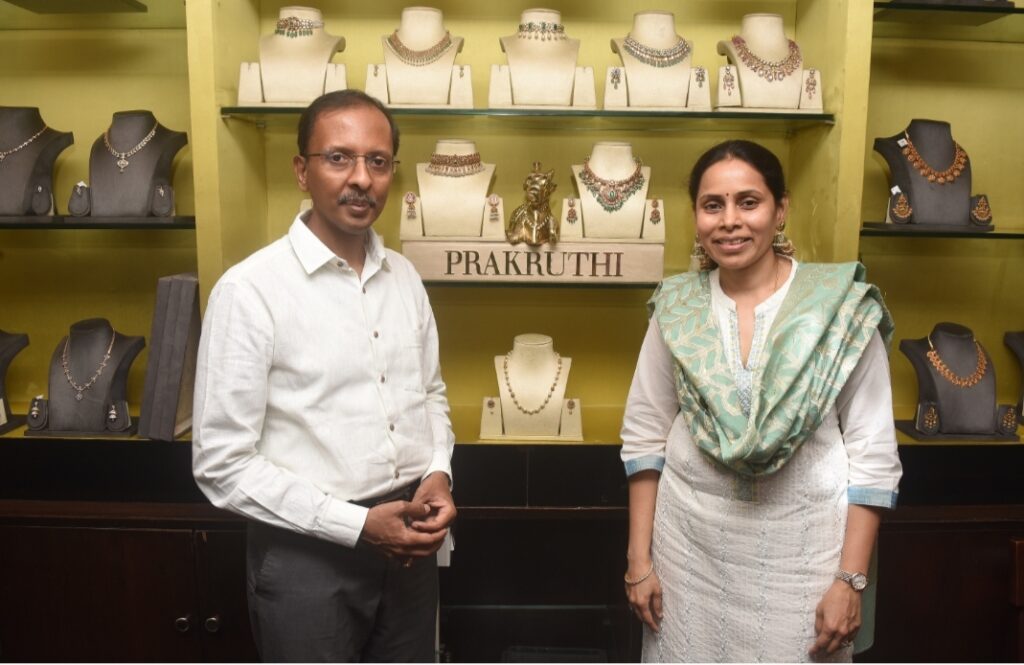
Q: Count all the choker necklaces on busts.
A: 3